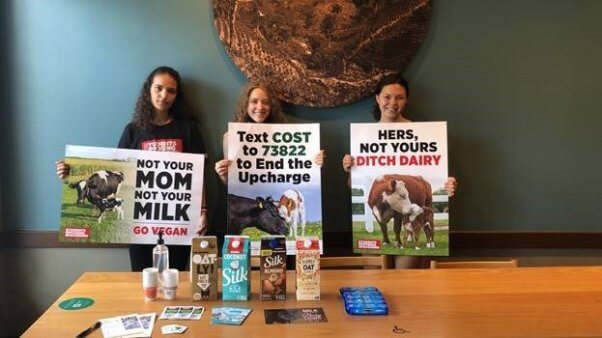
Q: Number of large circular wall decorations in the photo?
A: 1